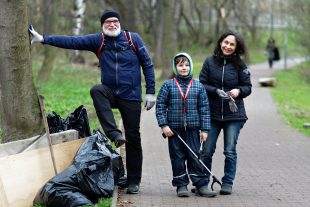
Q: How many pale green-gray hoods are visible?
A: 1